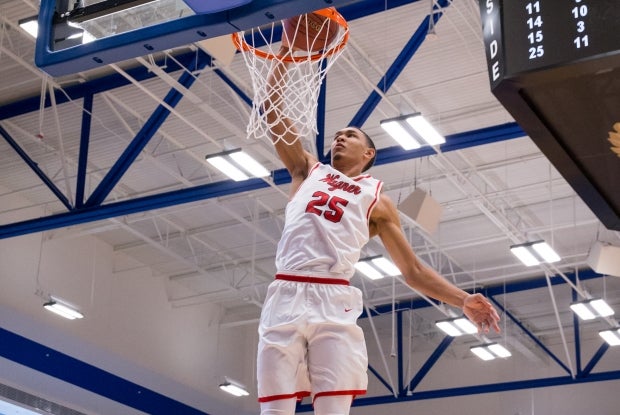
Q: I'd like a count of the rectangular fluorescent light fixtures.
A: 11